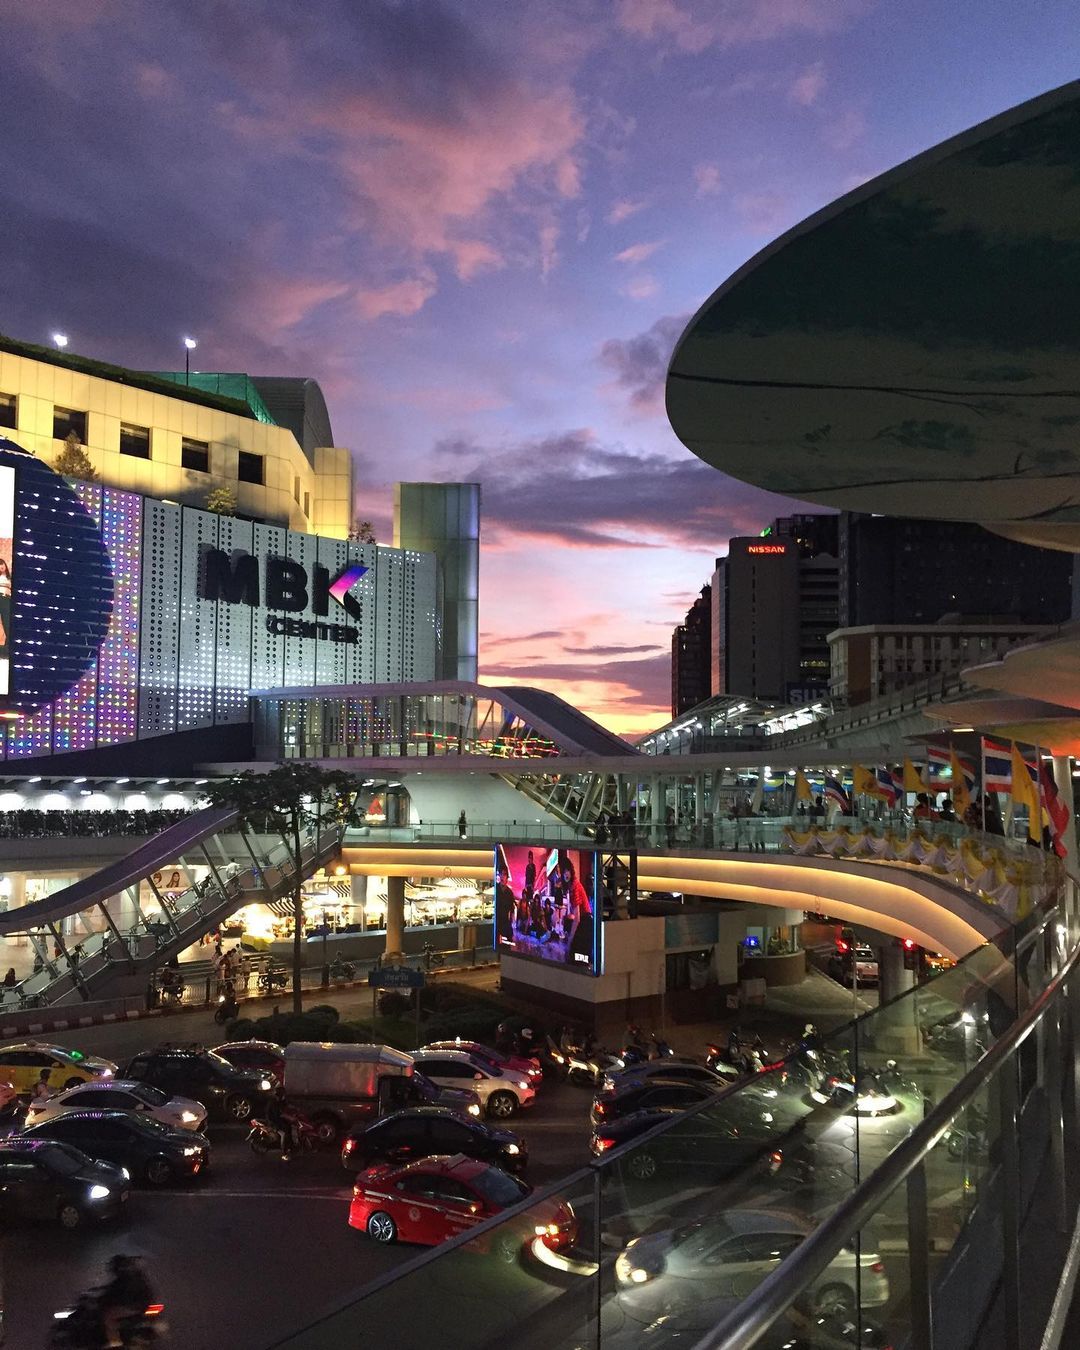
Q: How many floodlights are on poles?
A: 2